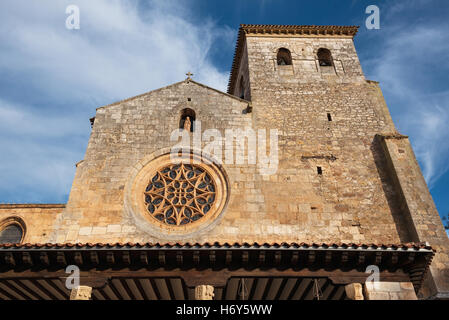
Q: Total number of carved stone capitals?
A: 3